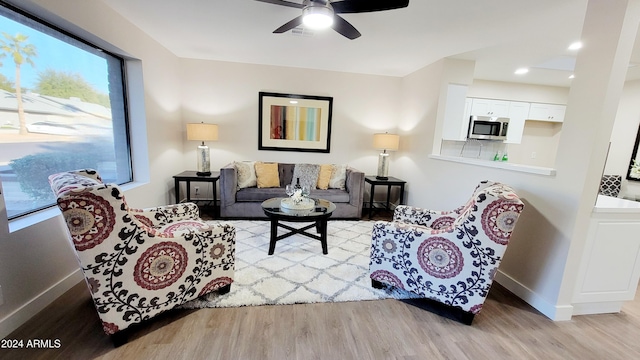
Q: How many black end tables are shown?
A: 2